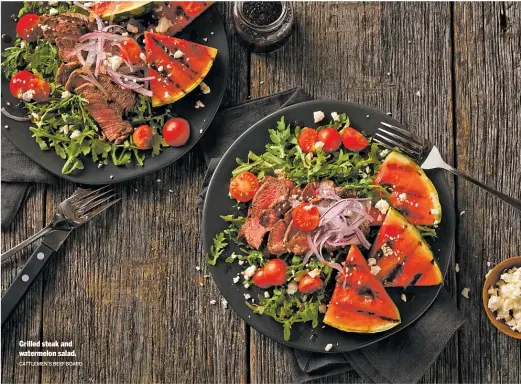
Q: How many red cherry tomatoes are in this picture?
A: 14